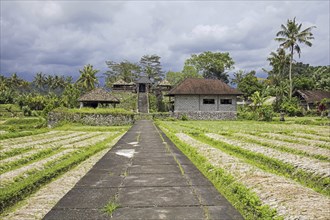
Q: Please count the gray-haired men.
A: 0